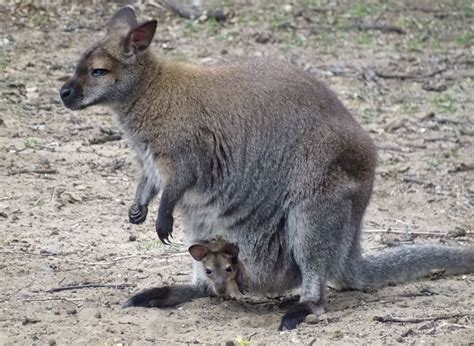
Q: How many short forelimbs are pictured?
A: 2